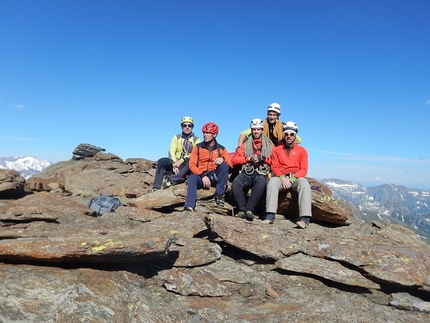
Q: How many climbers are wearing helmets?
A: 5